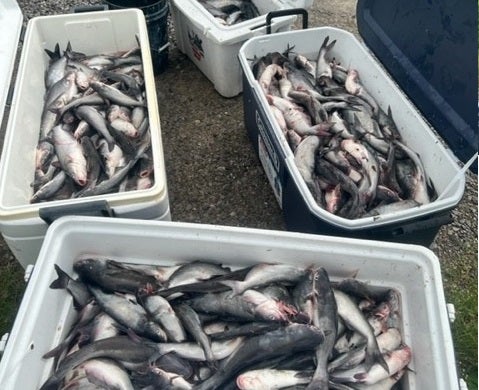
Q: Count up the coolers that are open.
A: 4